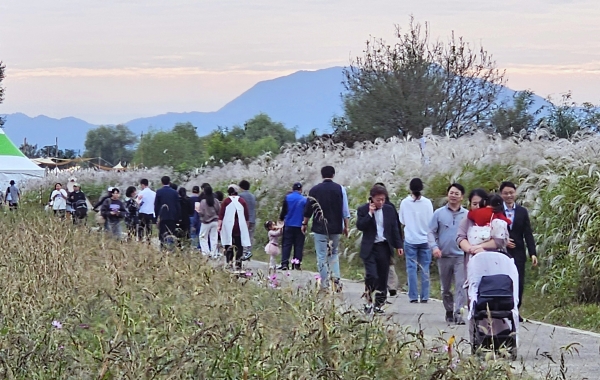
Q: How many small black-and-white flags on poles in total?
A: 0